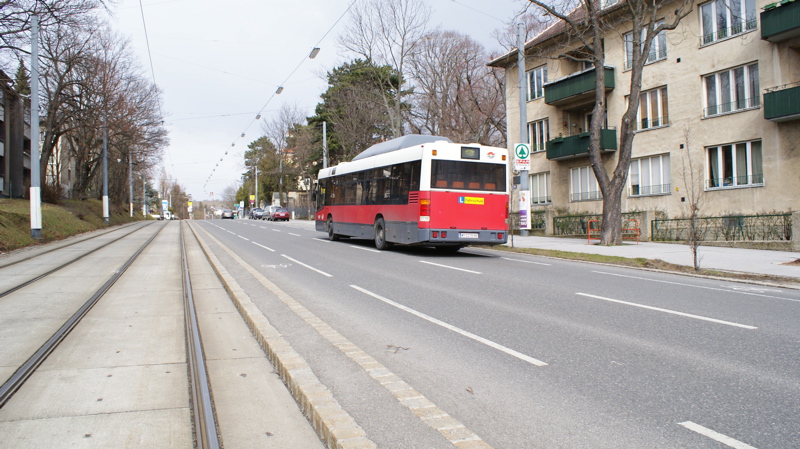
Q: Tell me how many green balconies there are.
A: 4